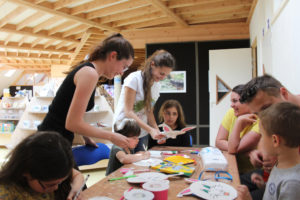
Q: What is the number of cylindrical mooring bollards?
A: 0